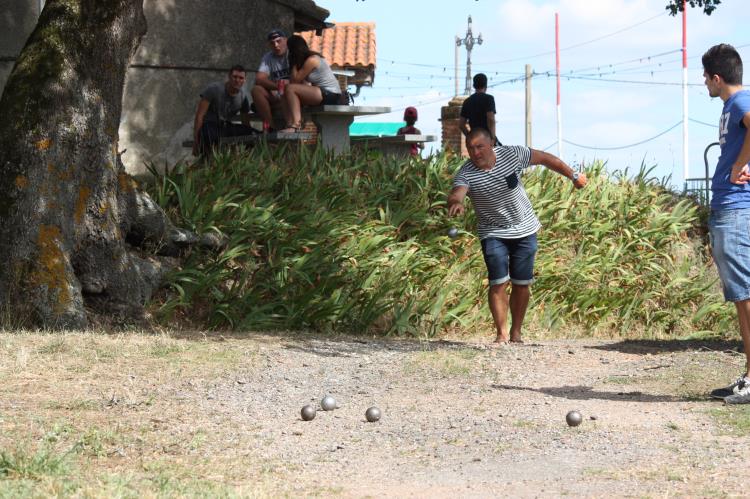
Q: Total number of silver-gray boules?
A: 5